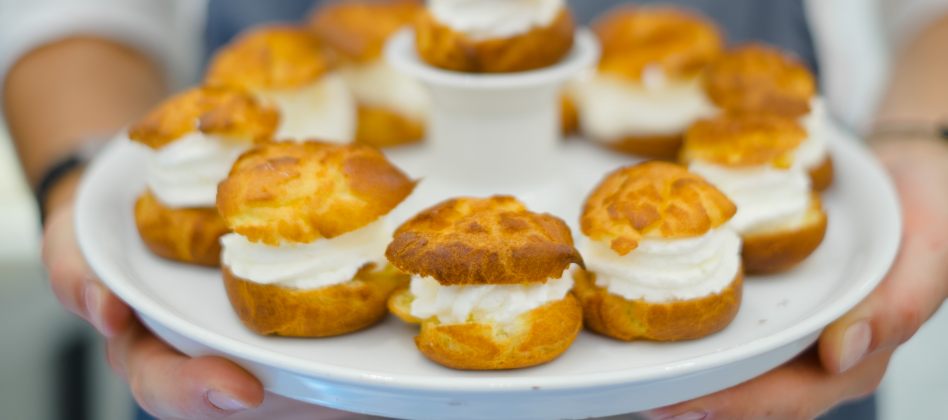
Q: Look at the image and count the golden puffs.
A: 10